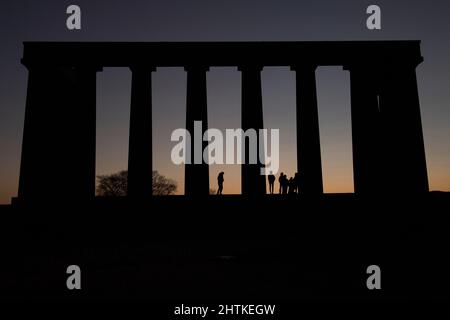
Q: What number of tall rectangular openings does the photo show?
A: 5